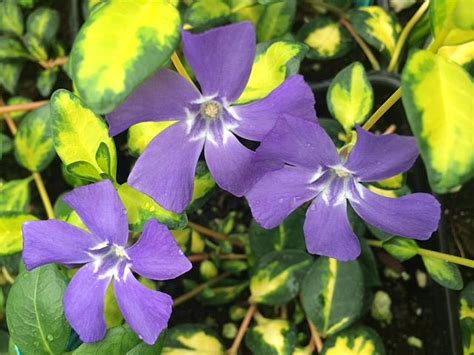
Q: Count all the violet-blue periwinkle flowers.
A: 3